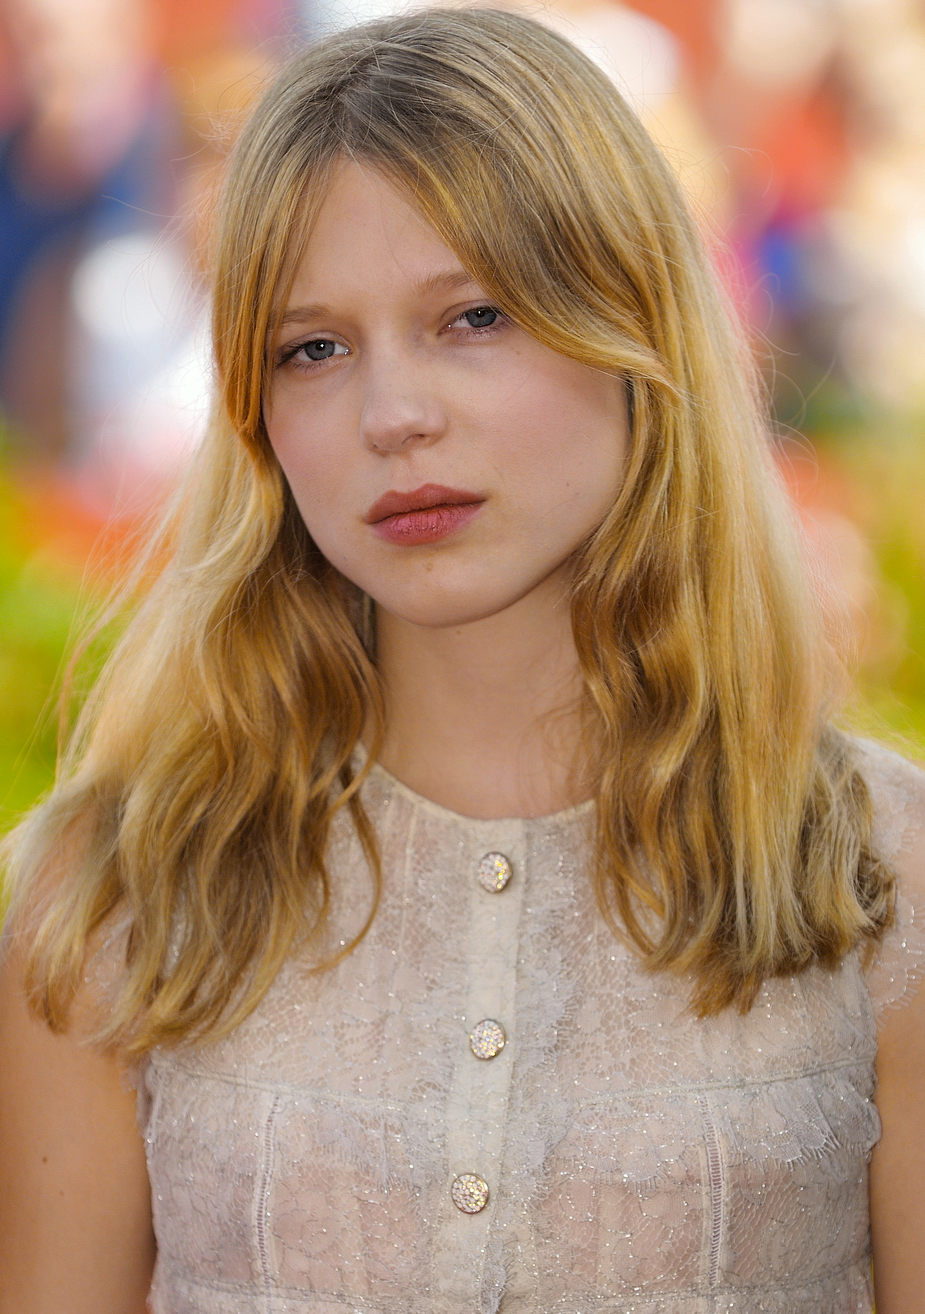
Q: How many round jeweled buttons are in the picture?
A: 3